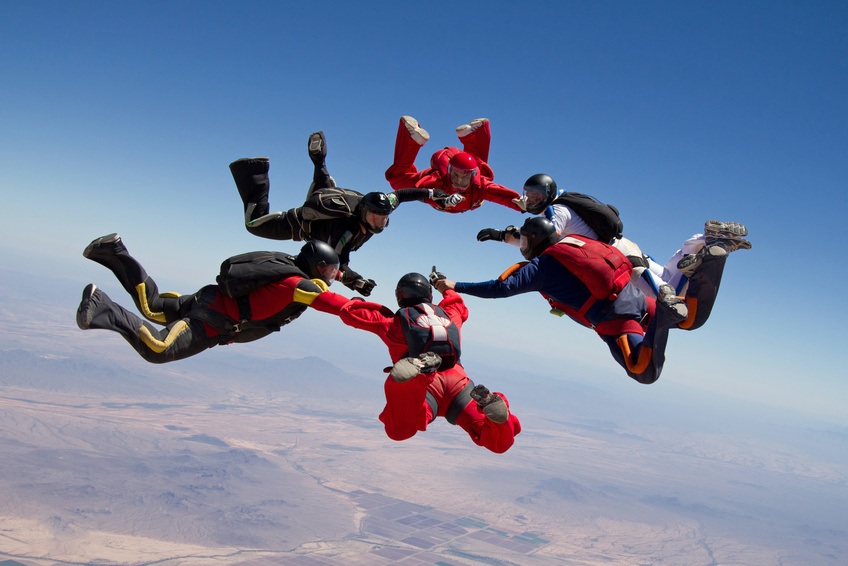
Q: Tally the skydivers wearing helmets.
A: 6